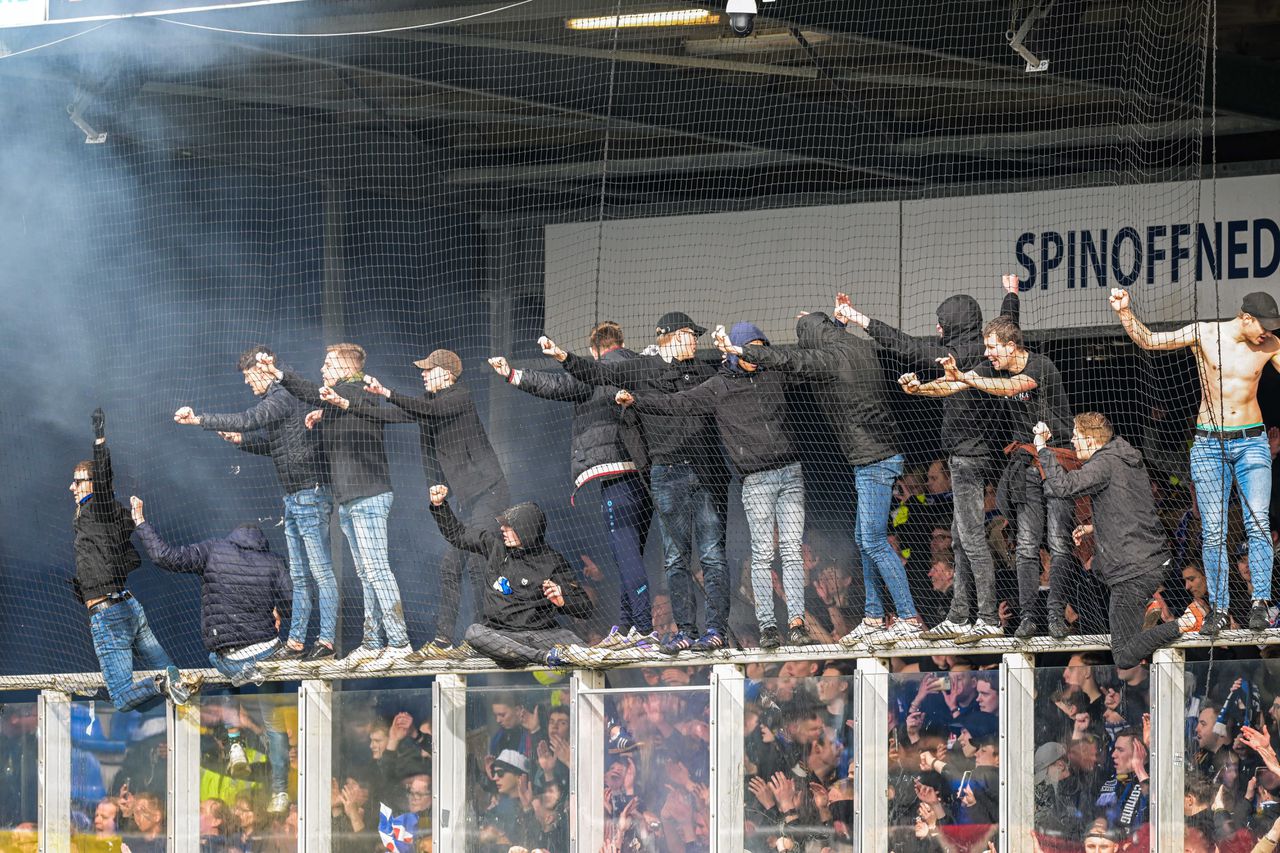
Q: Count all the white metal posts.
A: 9